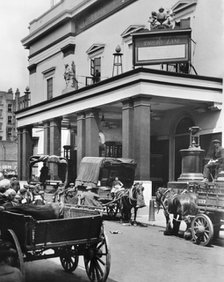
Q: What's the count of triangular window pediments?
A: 3